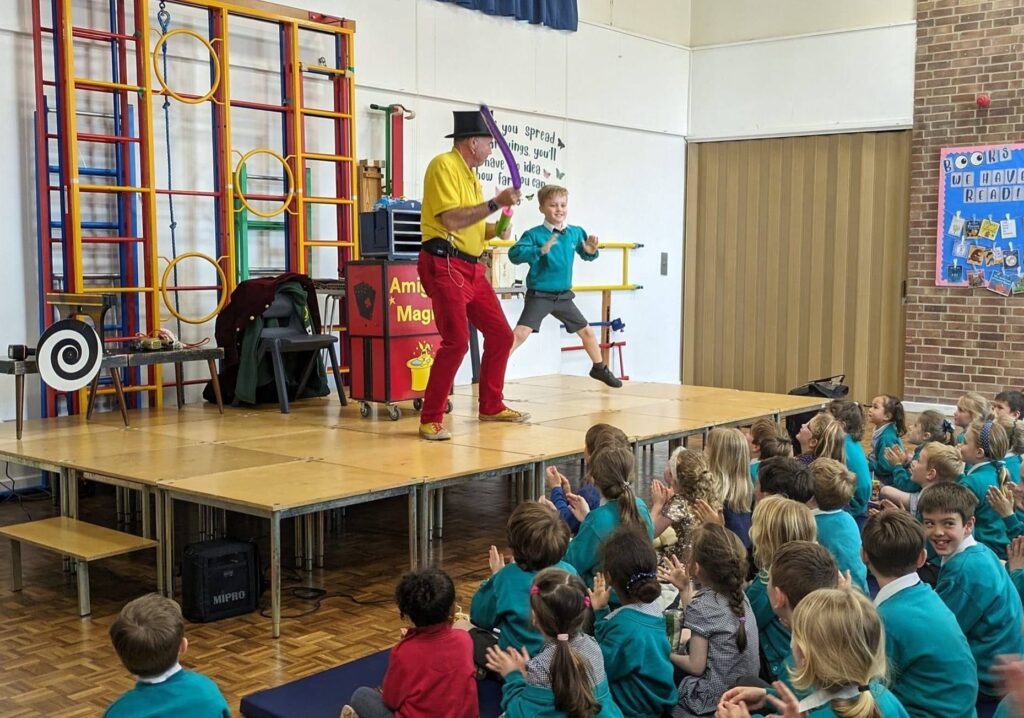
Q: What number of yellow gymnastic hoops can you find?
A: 3